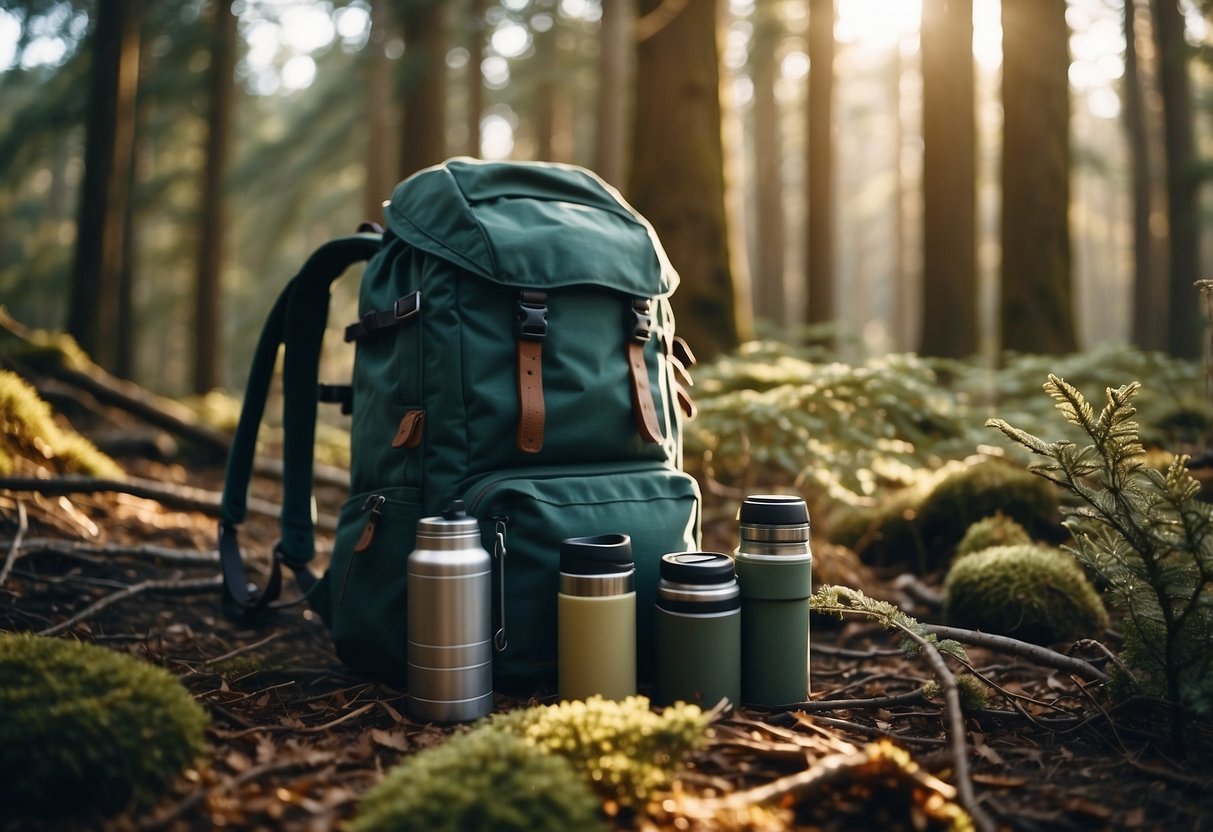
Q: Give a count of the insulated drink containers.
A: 4